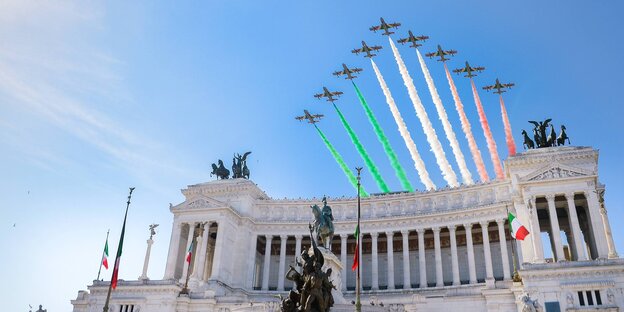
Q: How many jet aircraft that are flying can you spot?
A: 9